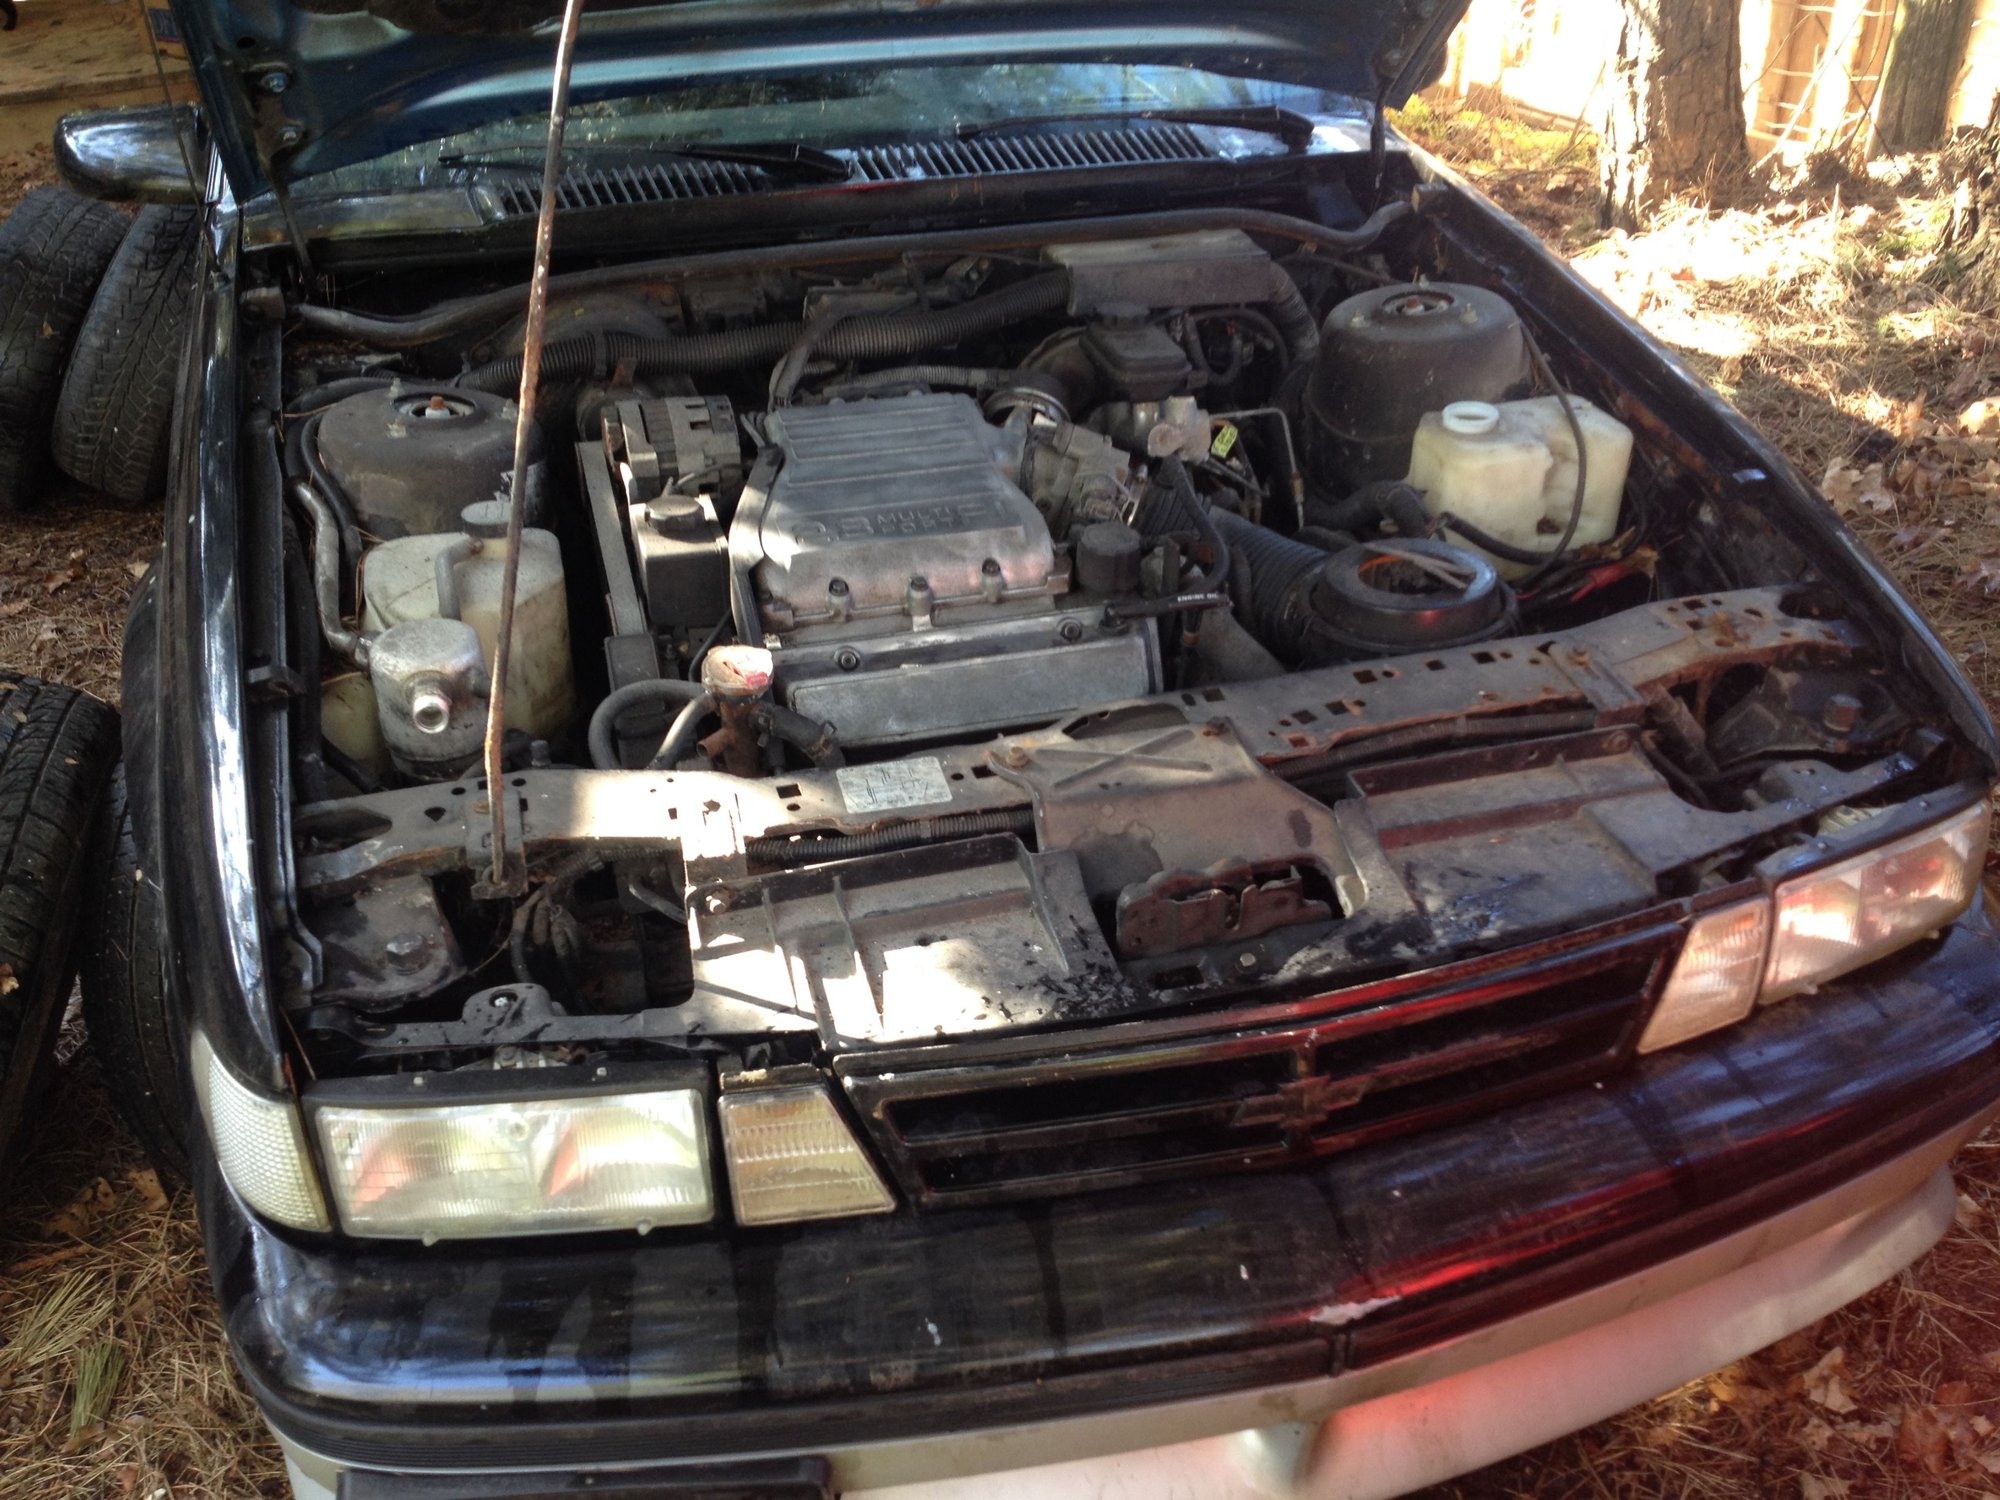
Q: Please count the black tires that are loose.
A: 3